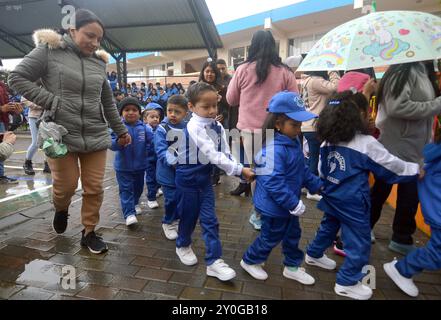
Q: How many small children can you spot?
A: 7